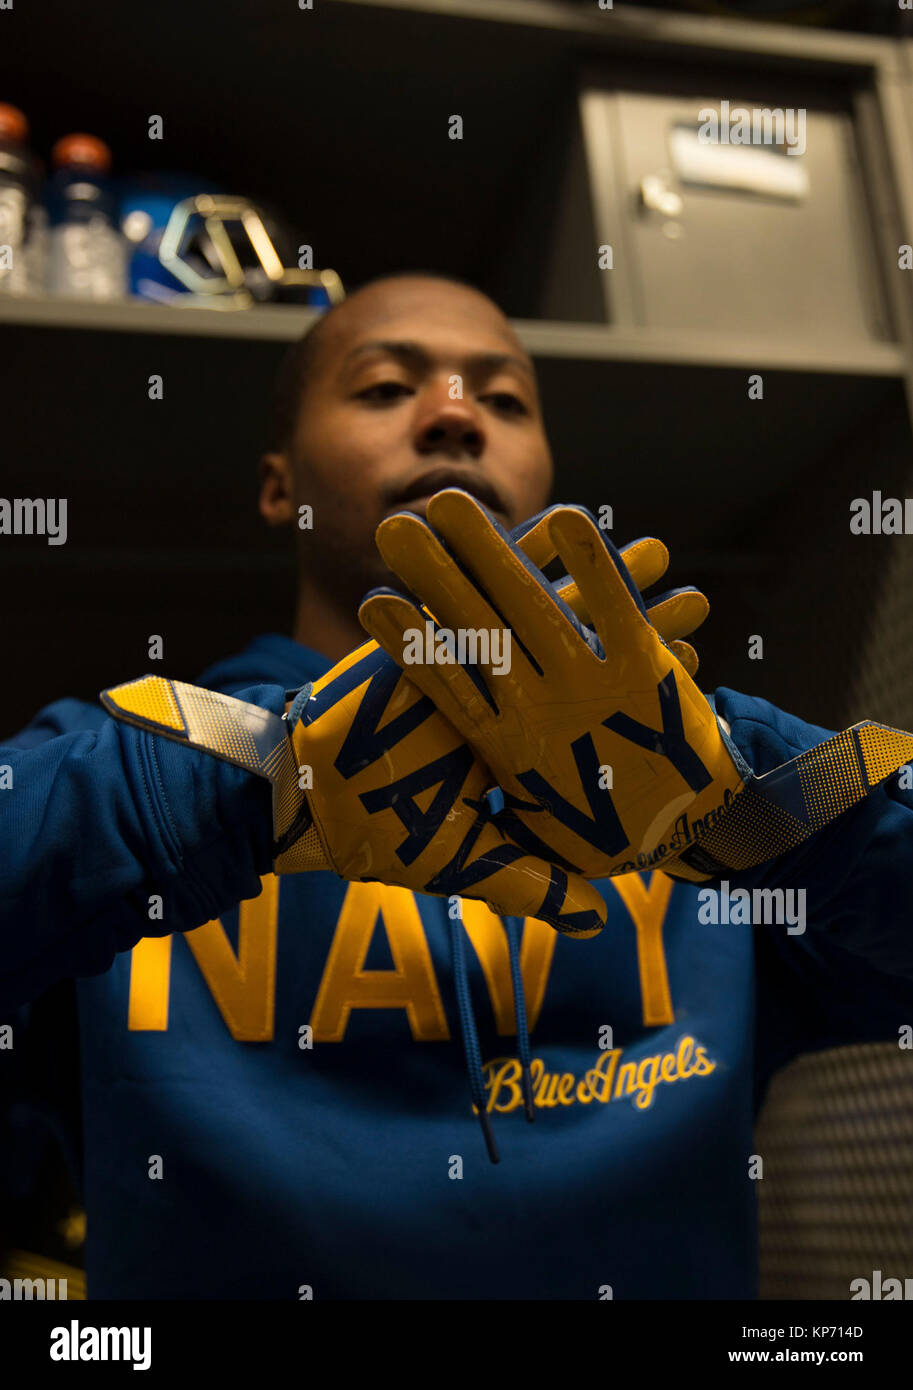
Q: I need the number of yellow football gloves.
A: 2